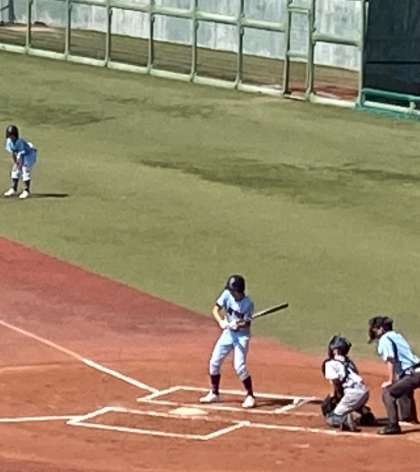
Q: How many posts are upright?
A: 9